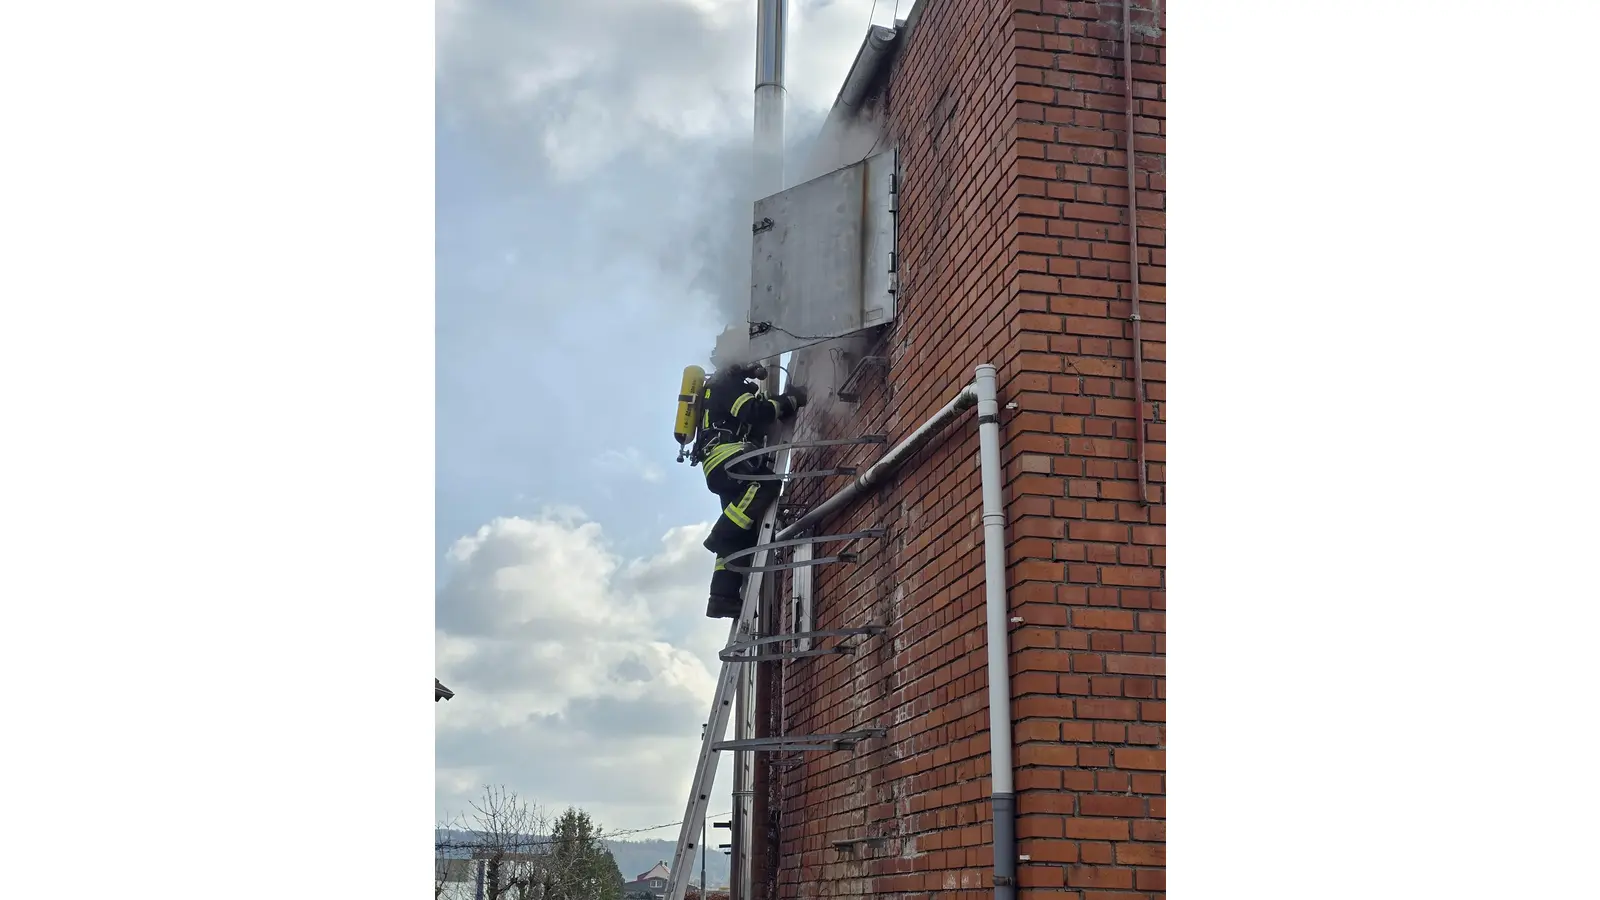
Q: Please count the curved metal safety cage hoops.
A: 4